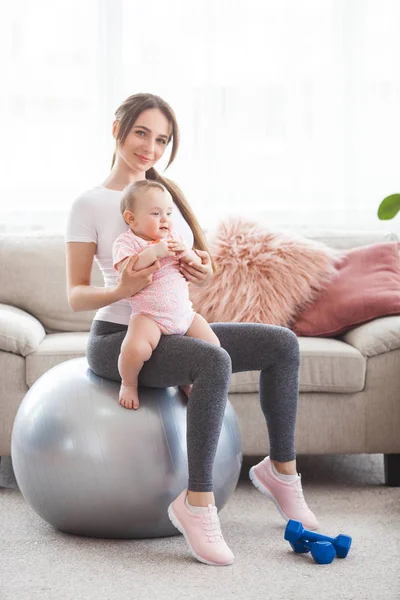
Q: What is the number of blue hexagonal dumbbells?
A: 2